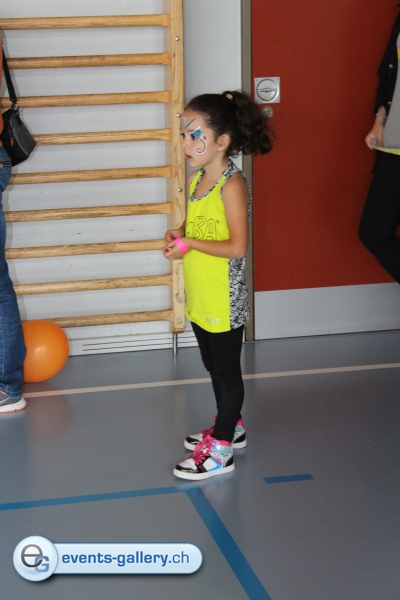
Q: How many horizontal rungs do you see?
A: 9